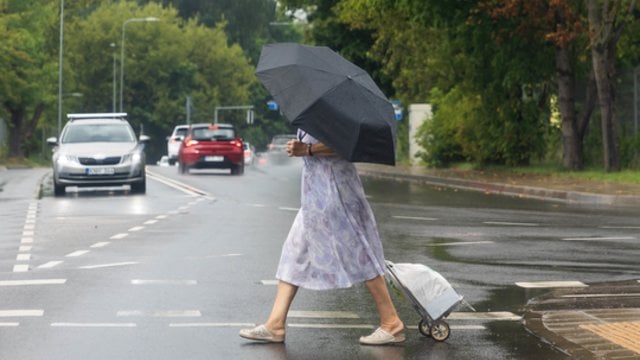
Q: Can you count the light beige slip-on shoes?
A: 2